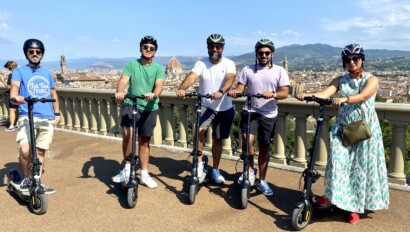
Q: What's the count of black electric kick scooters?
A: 5